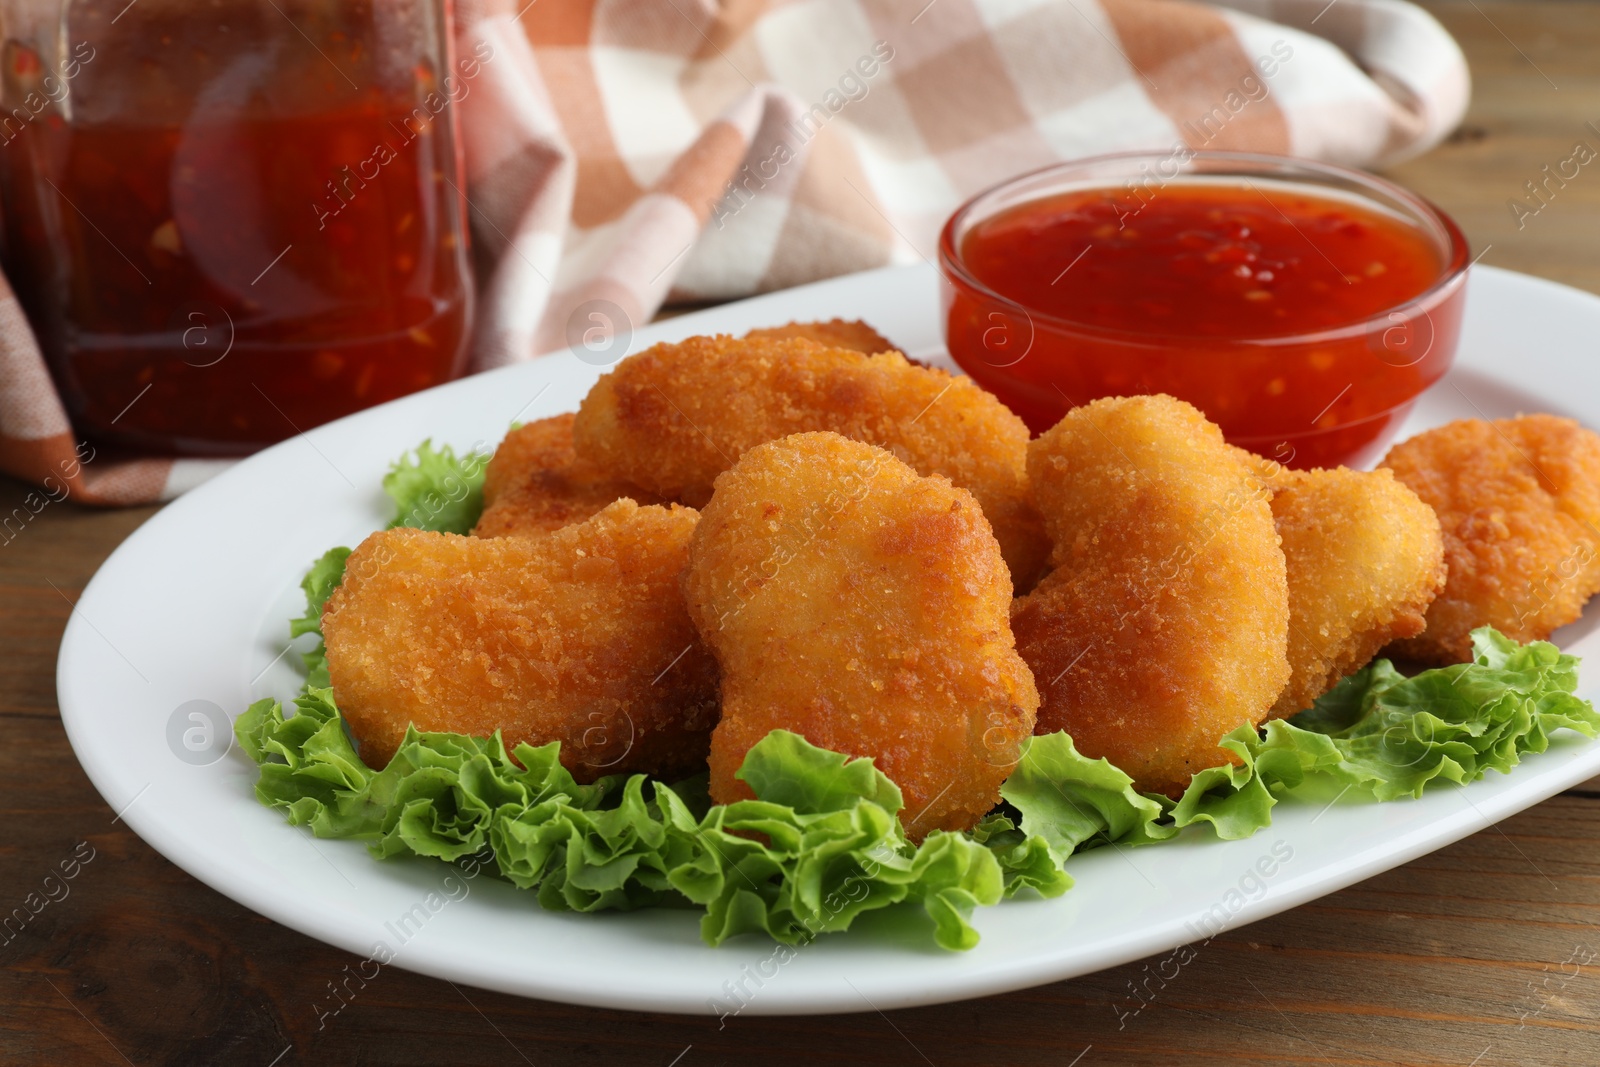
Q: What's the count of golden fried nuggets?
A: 8